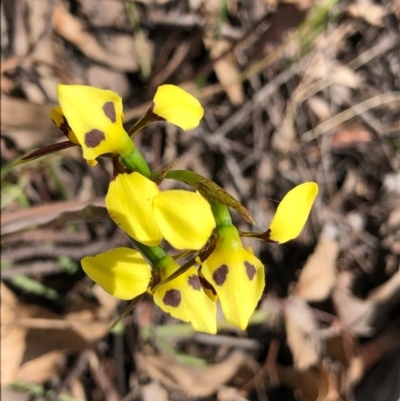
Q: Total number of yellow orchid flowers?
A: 3